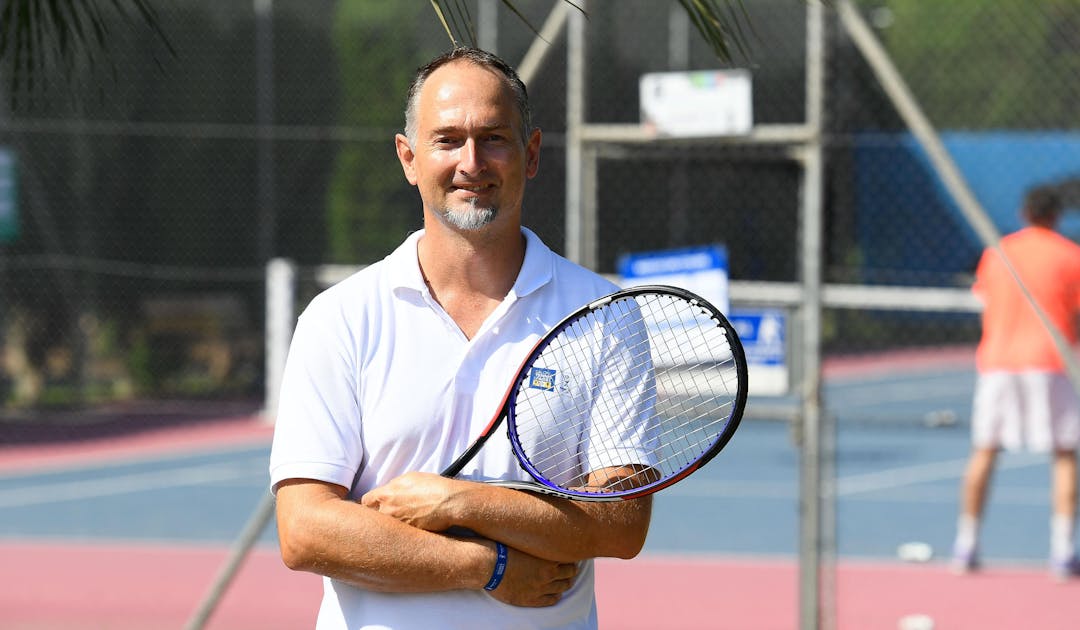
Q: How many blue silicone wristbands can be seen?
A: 1